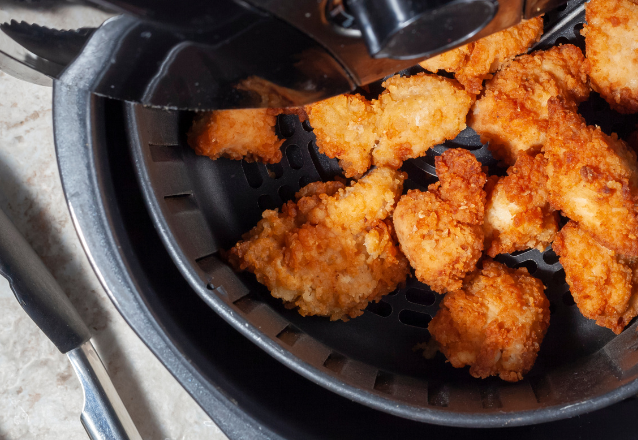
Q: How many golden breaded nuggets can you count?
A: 12